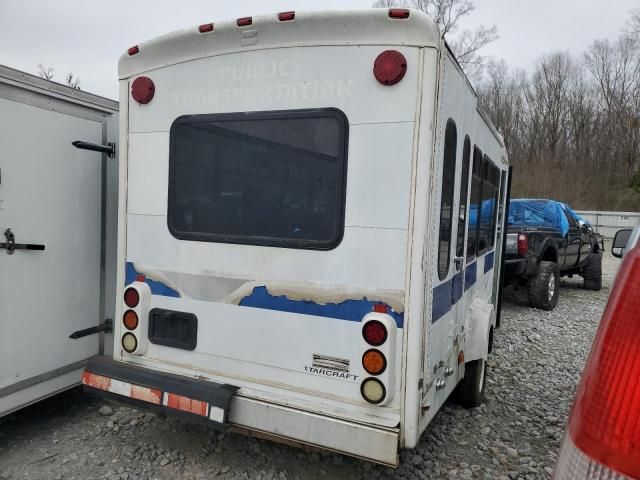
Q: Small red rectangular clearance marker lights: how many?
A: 5